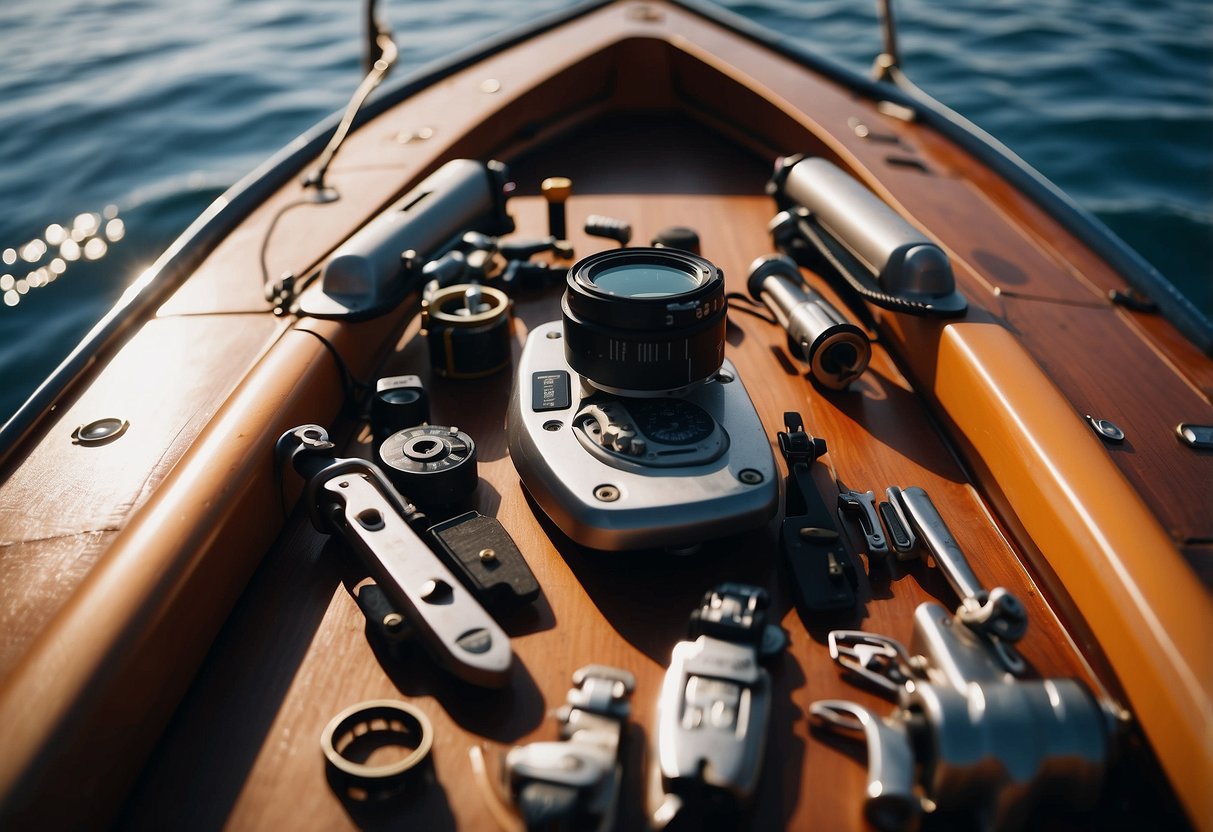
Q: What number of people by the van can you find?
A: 0